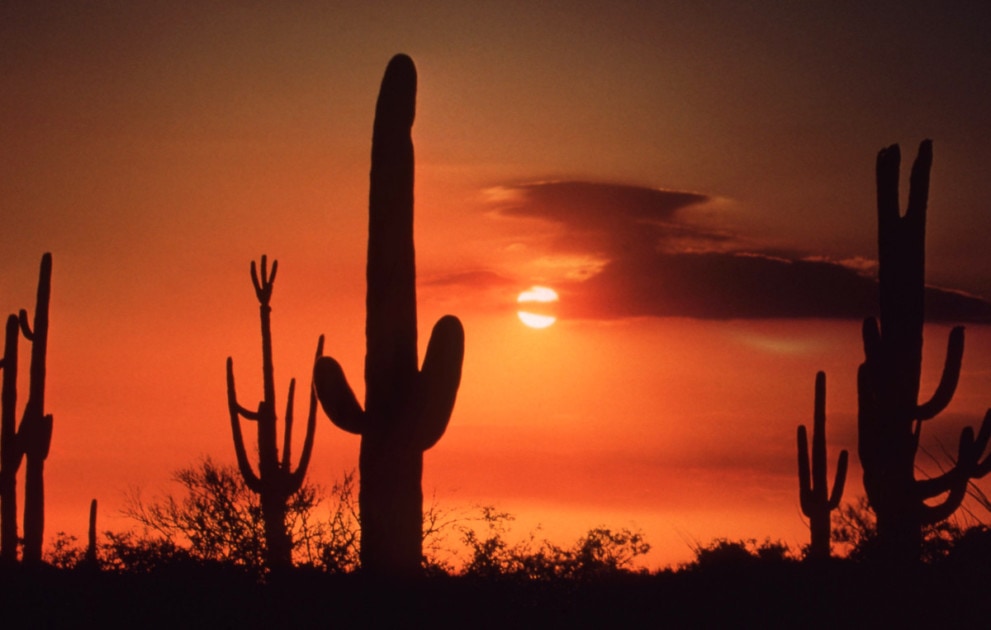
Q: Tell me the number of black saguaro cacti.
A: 7